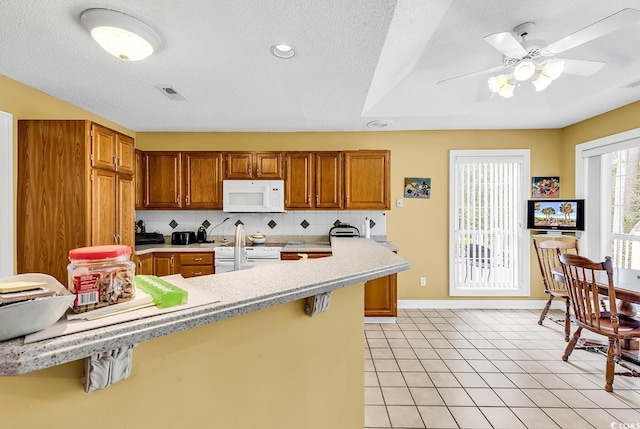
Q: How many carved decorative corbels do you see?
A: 2